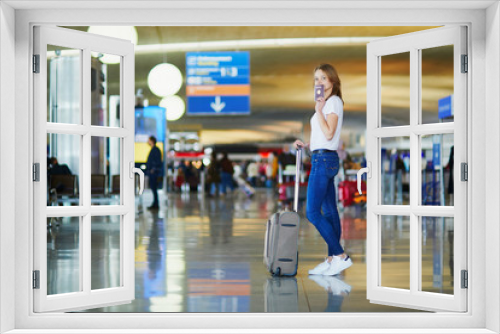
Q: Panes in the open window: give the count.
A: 12